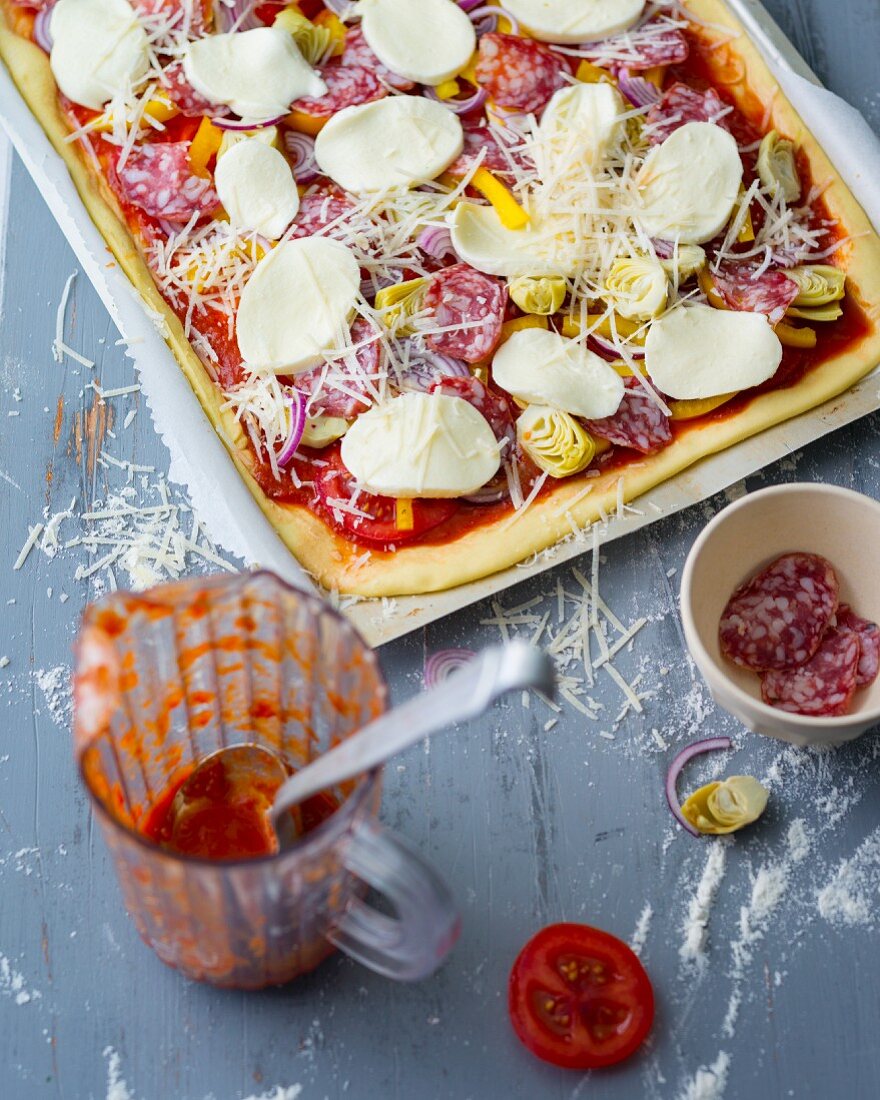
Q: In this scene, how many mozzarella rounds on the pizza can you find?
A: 13